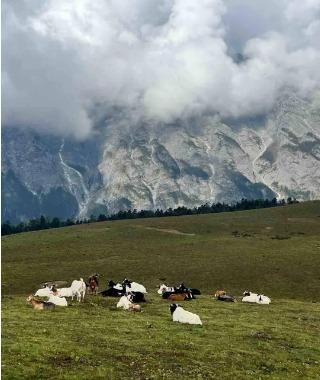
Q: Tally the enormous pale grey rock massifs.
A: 1